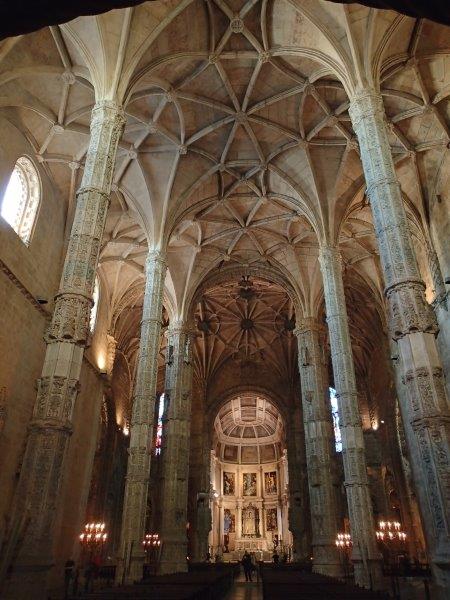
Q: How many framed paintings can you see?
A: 5